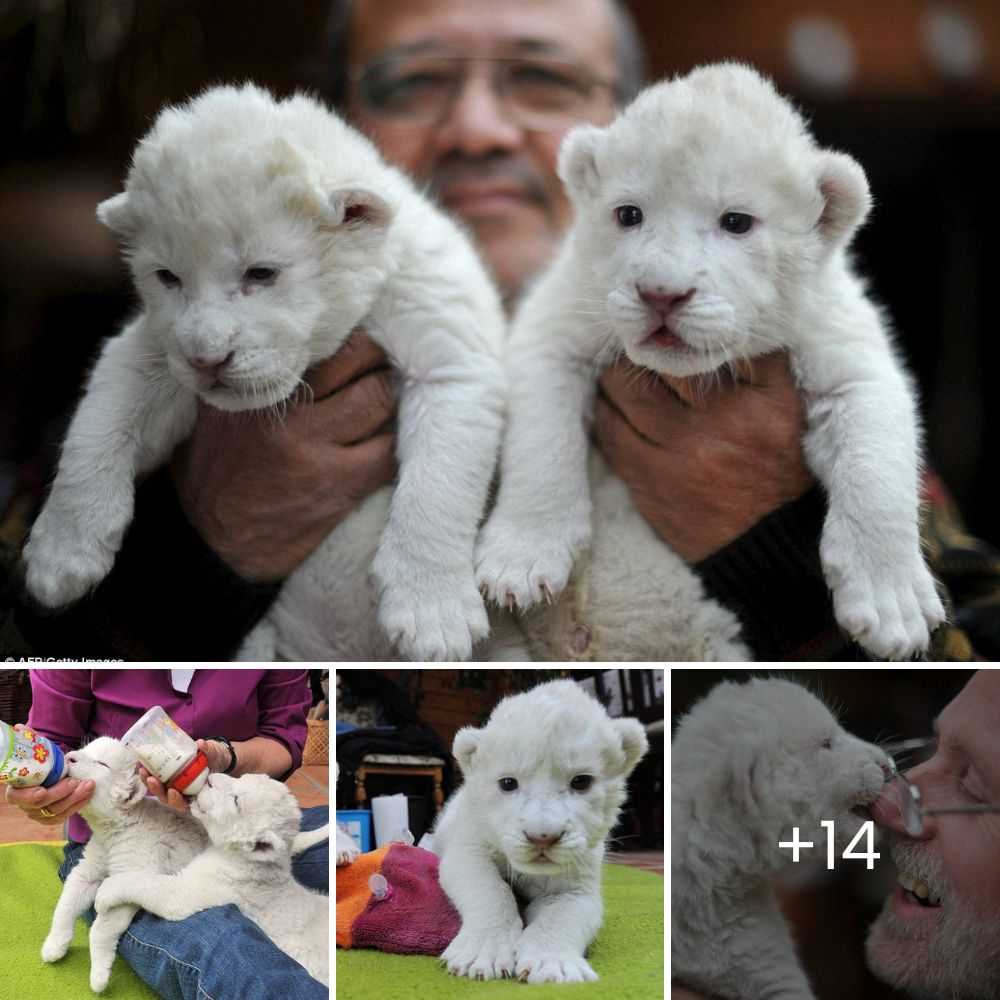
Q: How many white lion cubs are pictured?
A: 6